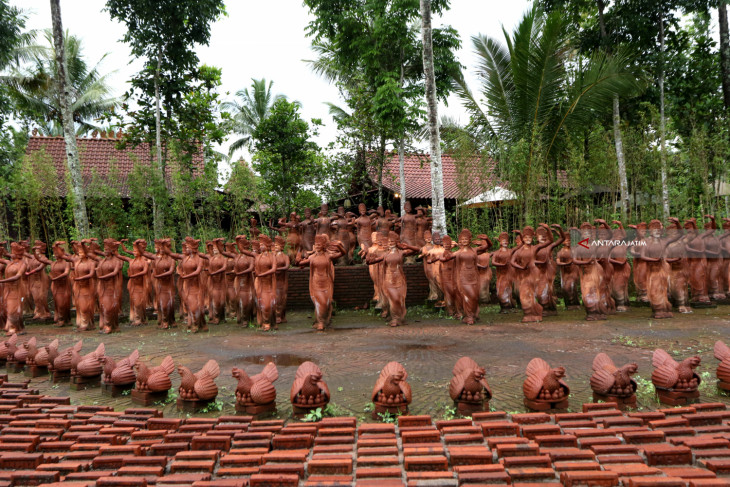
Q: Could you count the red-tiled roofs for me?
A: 2